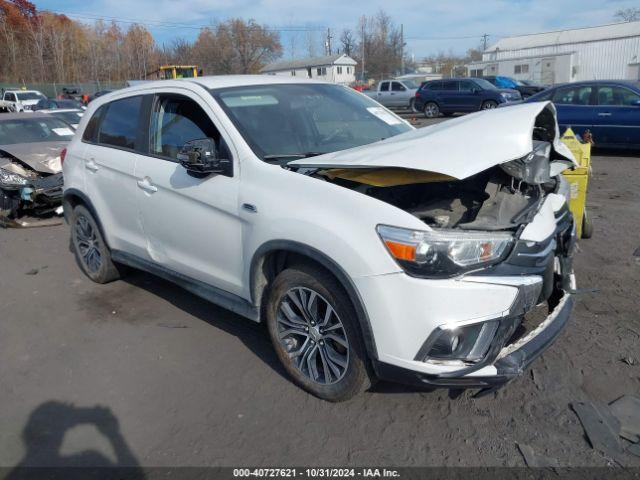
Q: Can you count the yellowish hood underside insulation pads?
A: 1